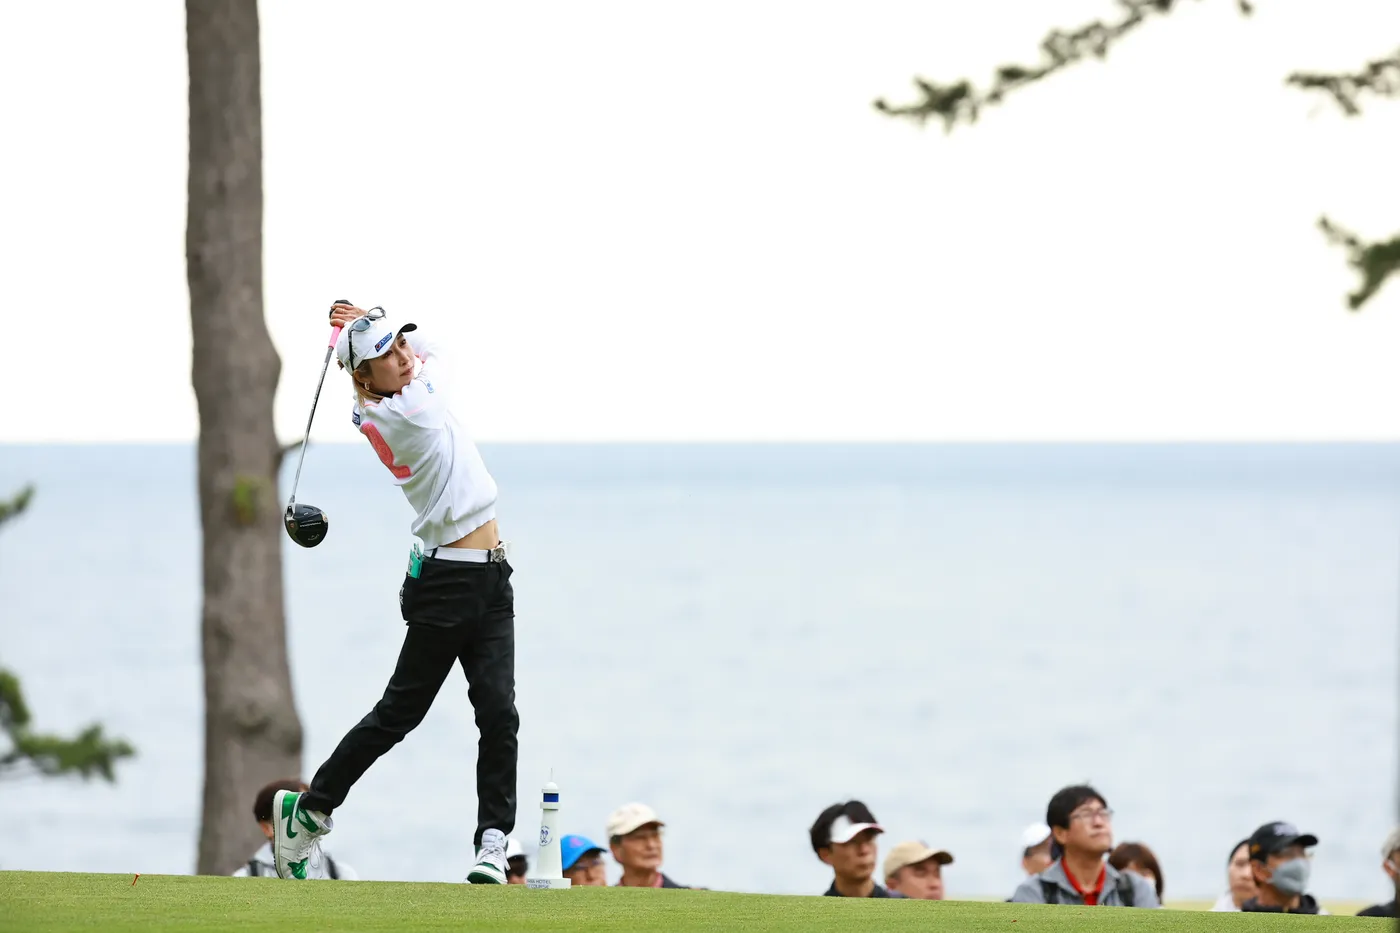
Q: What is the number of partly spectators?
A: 12